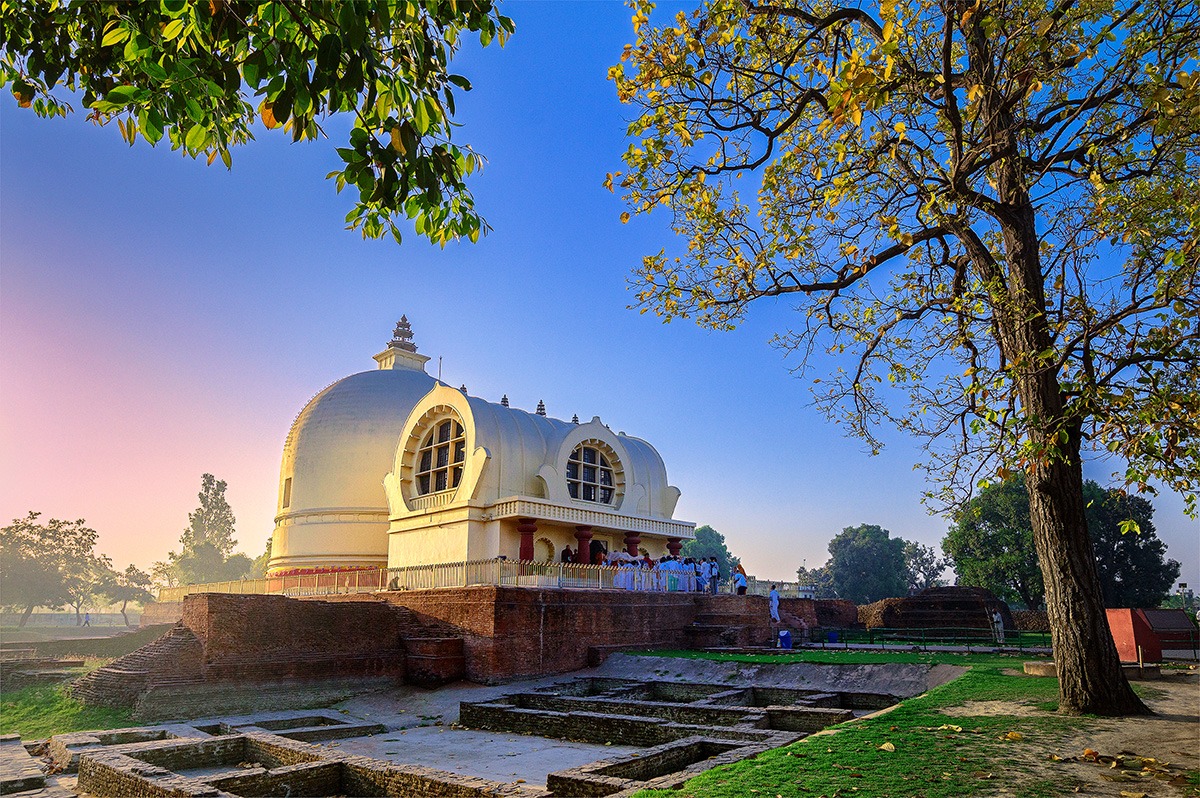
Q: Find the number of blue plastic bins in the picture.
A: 2